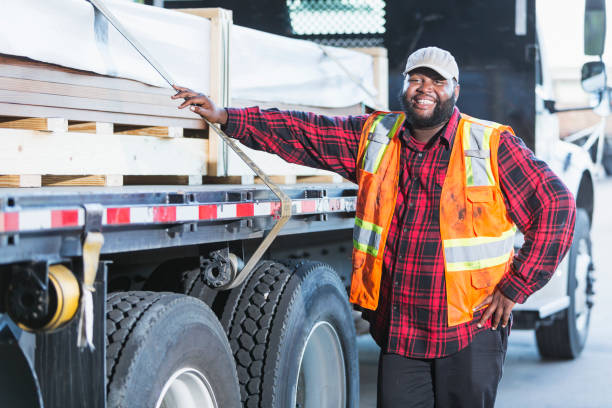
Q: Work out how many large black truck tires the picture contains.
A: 3